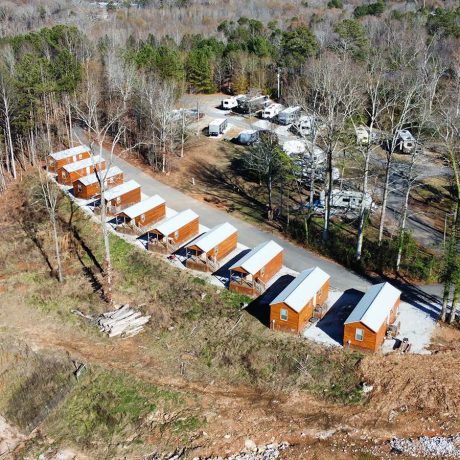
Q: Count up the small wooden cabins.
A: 10